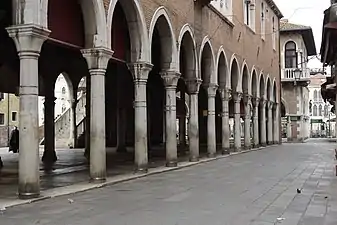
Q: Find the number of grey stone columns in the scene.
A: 13